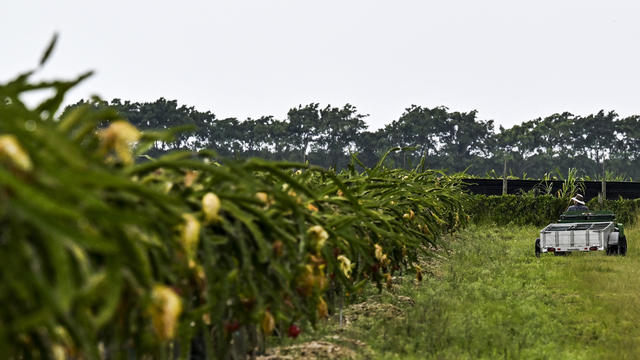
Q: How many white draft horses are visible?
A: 0